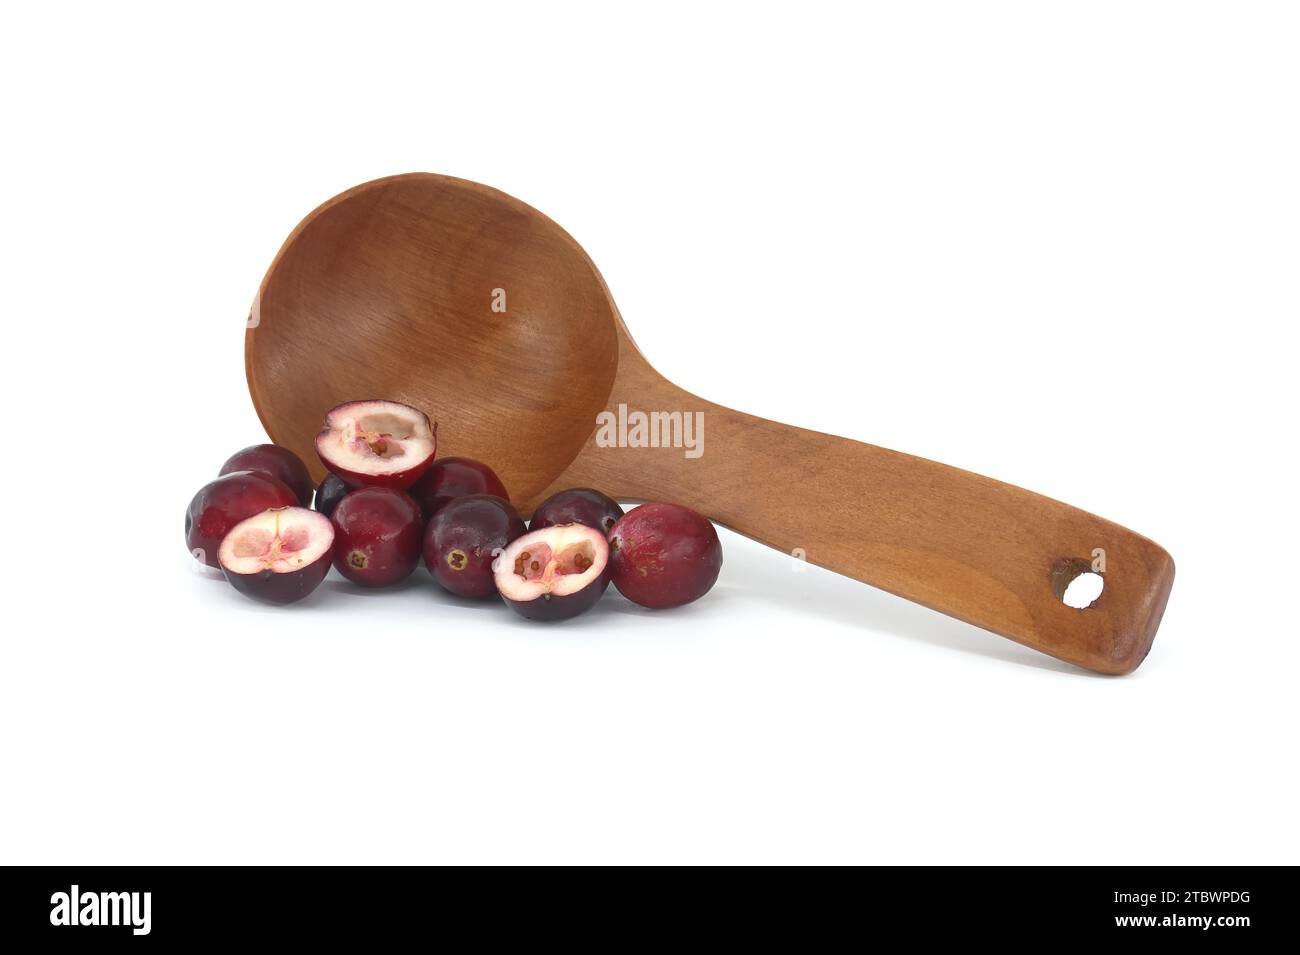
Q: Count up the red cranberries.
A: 11